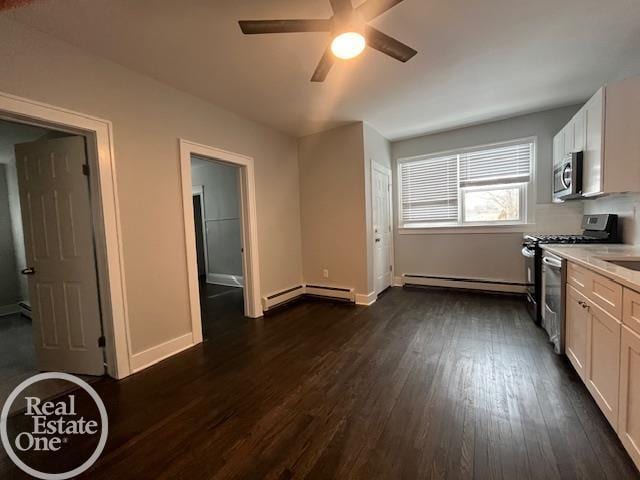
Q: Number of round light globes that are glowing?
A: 1